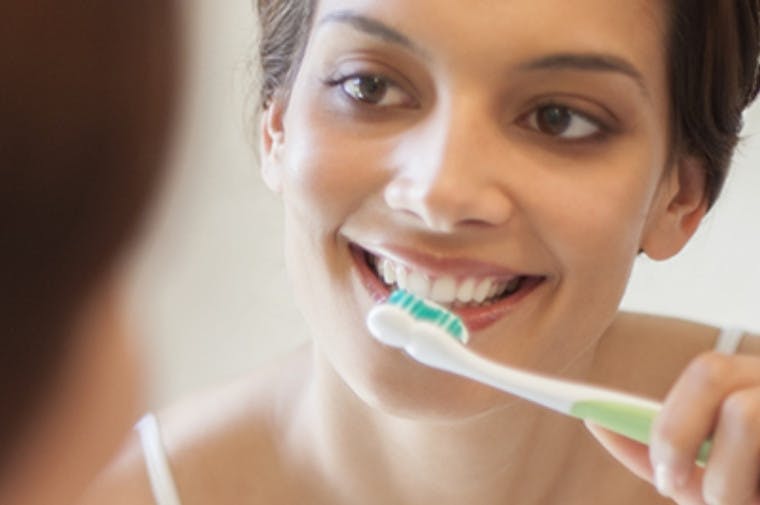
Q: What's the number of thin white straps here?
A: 2